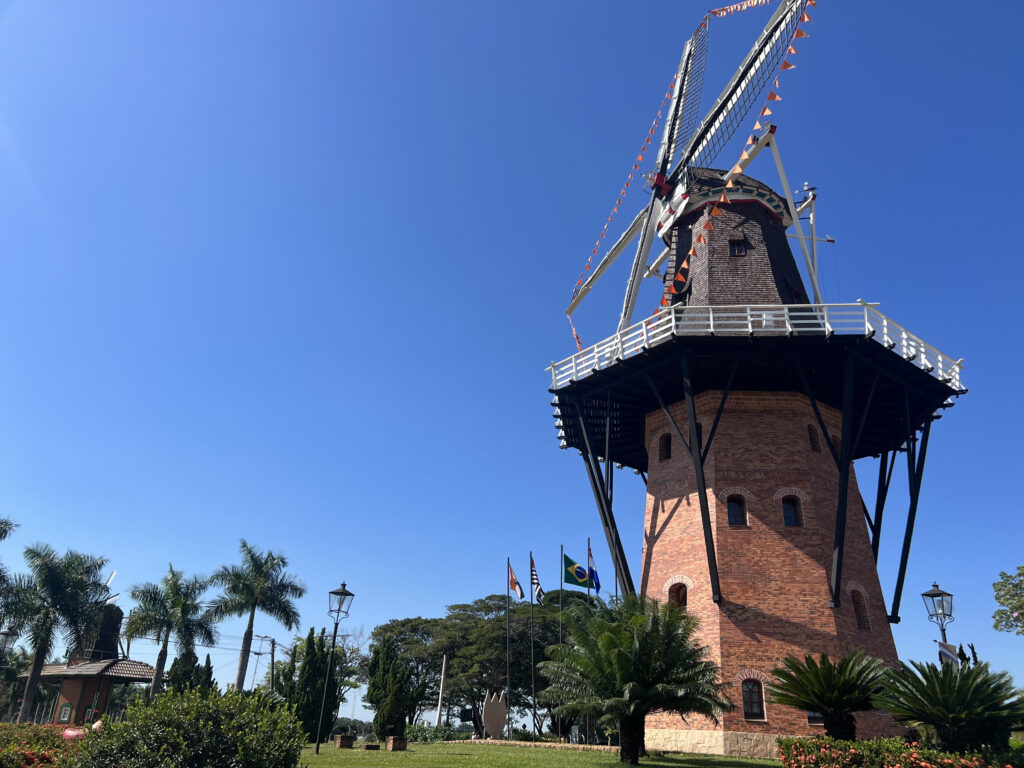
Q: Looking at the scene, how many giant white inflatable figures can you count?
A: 0